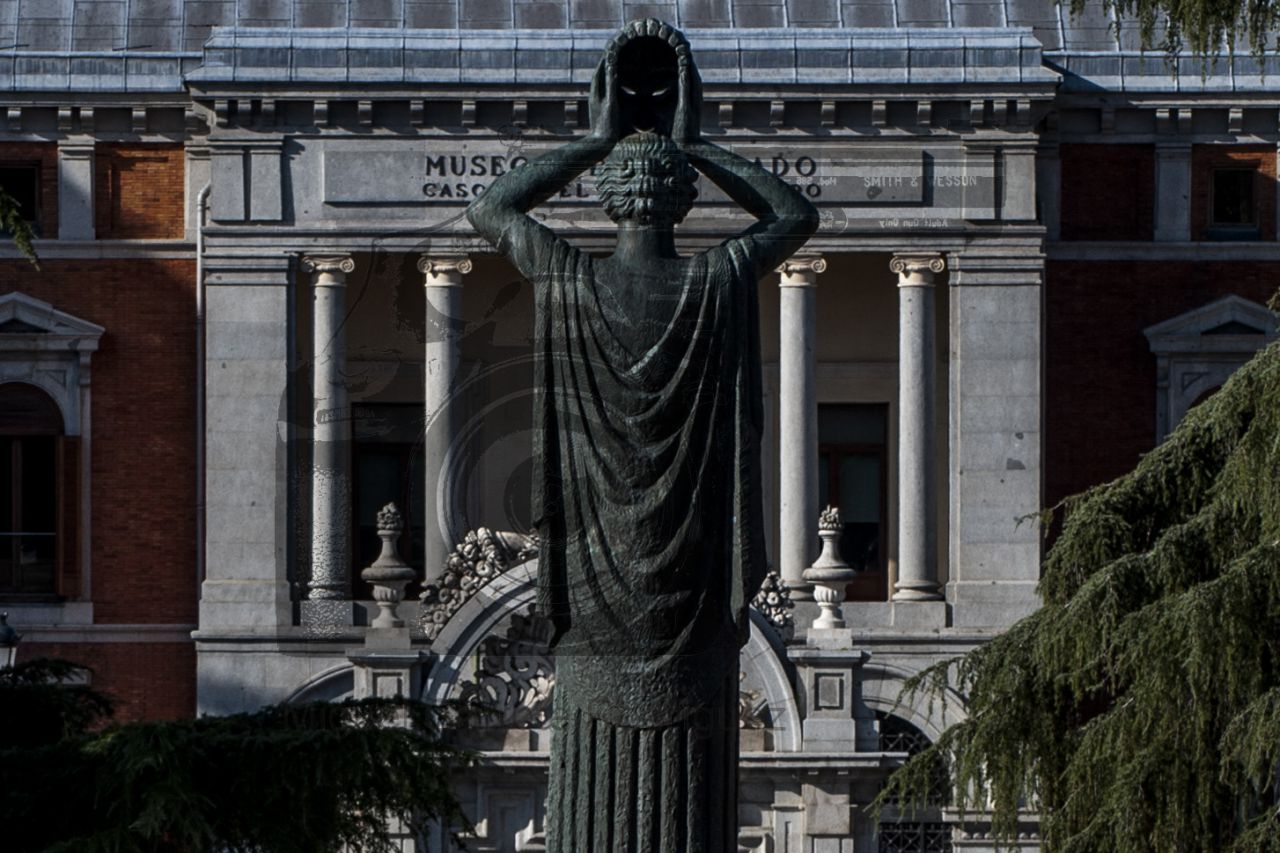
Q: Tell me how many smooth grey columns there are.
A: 4